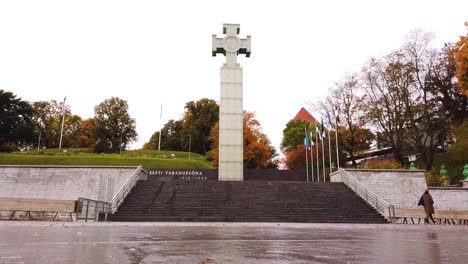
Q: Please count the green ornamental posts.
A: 3